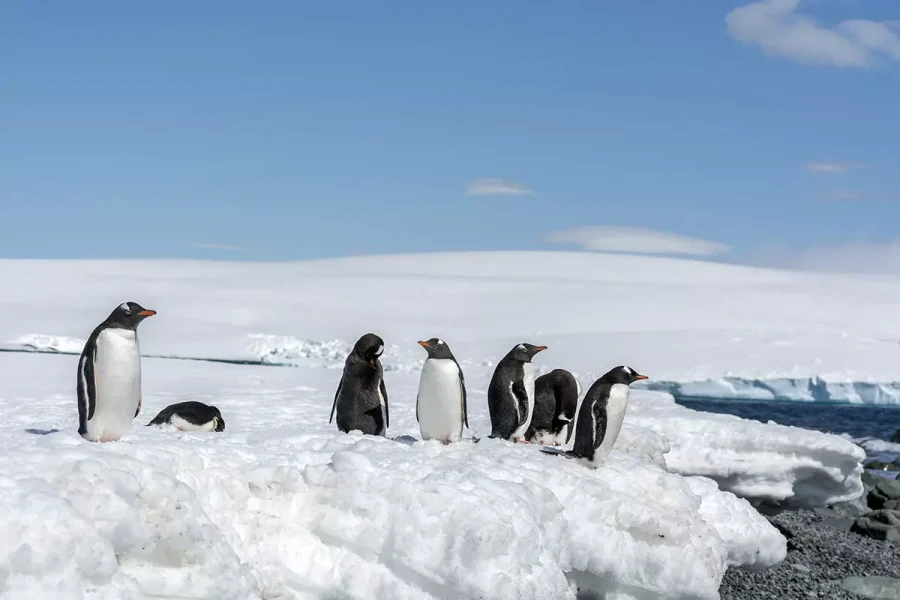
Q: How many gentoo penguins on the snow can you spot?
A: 7